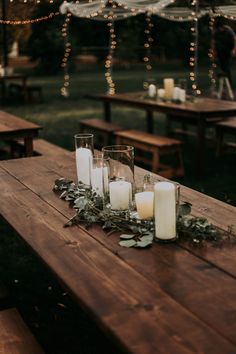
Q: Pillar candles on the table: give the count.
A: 5